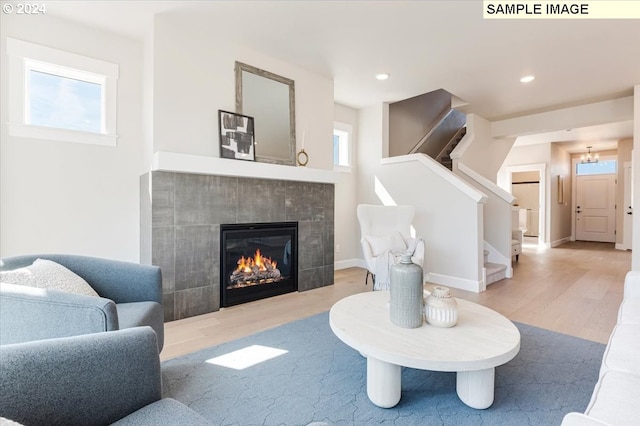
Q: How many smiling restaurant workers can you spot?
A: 0